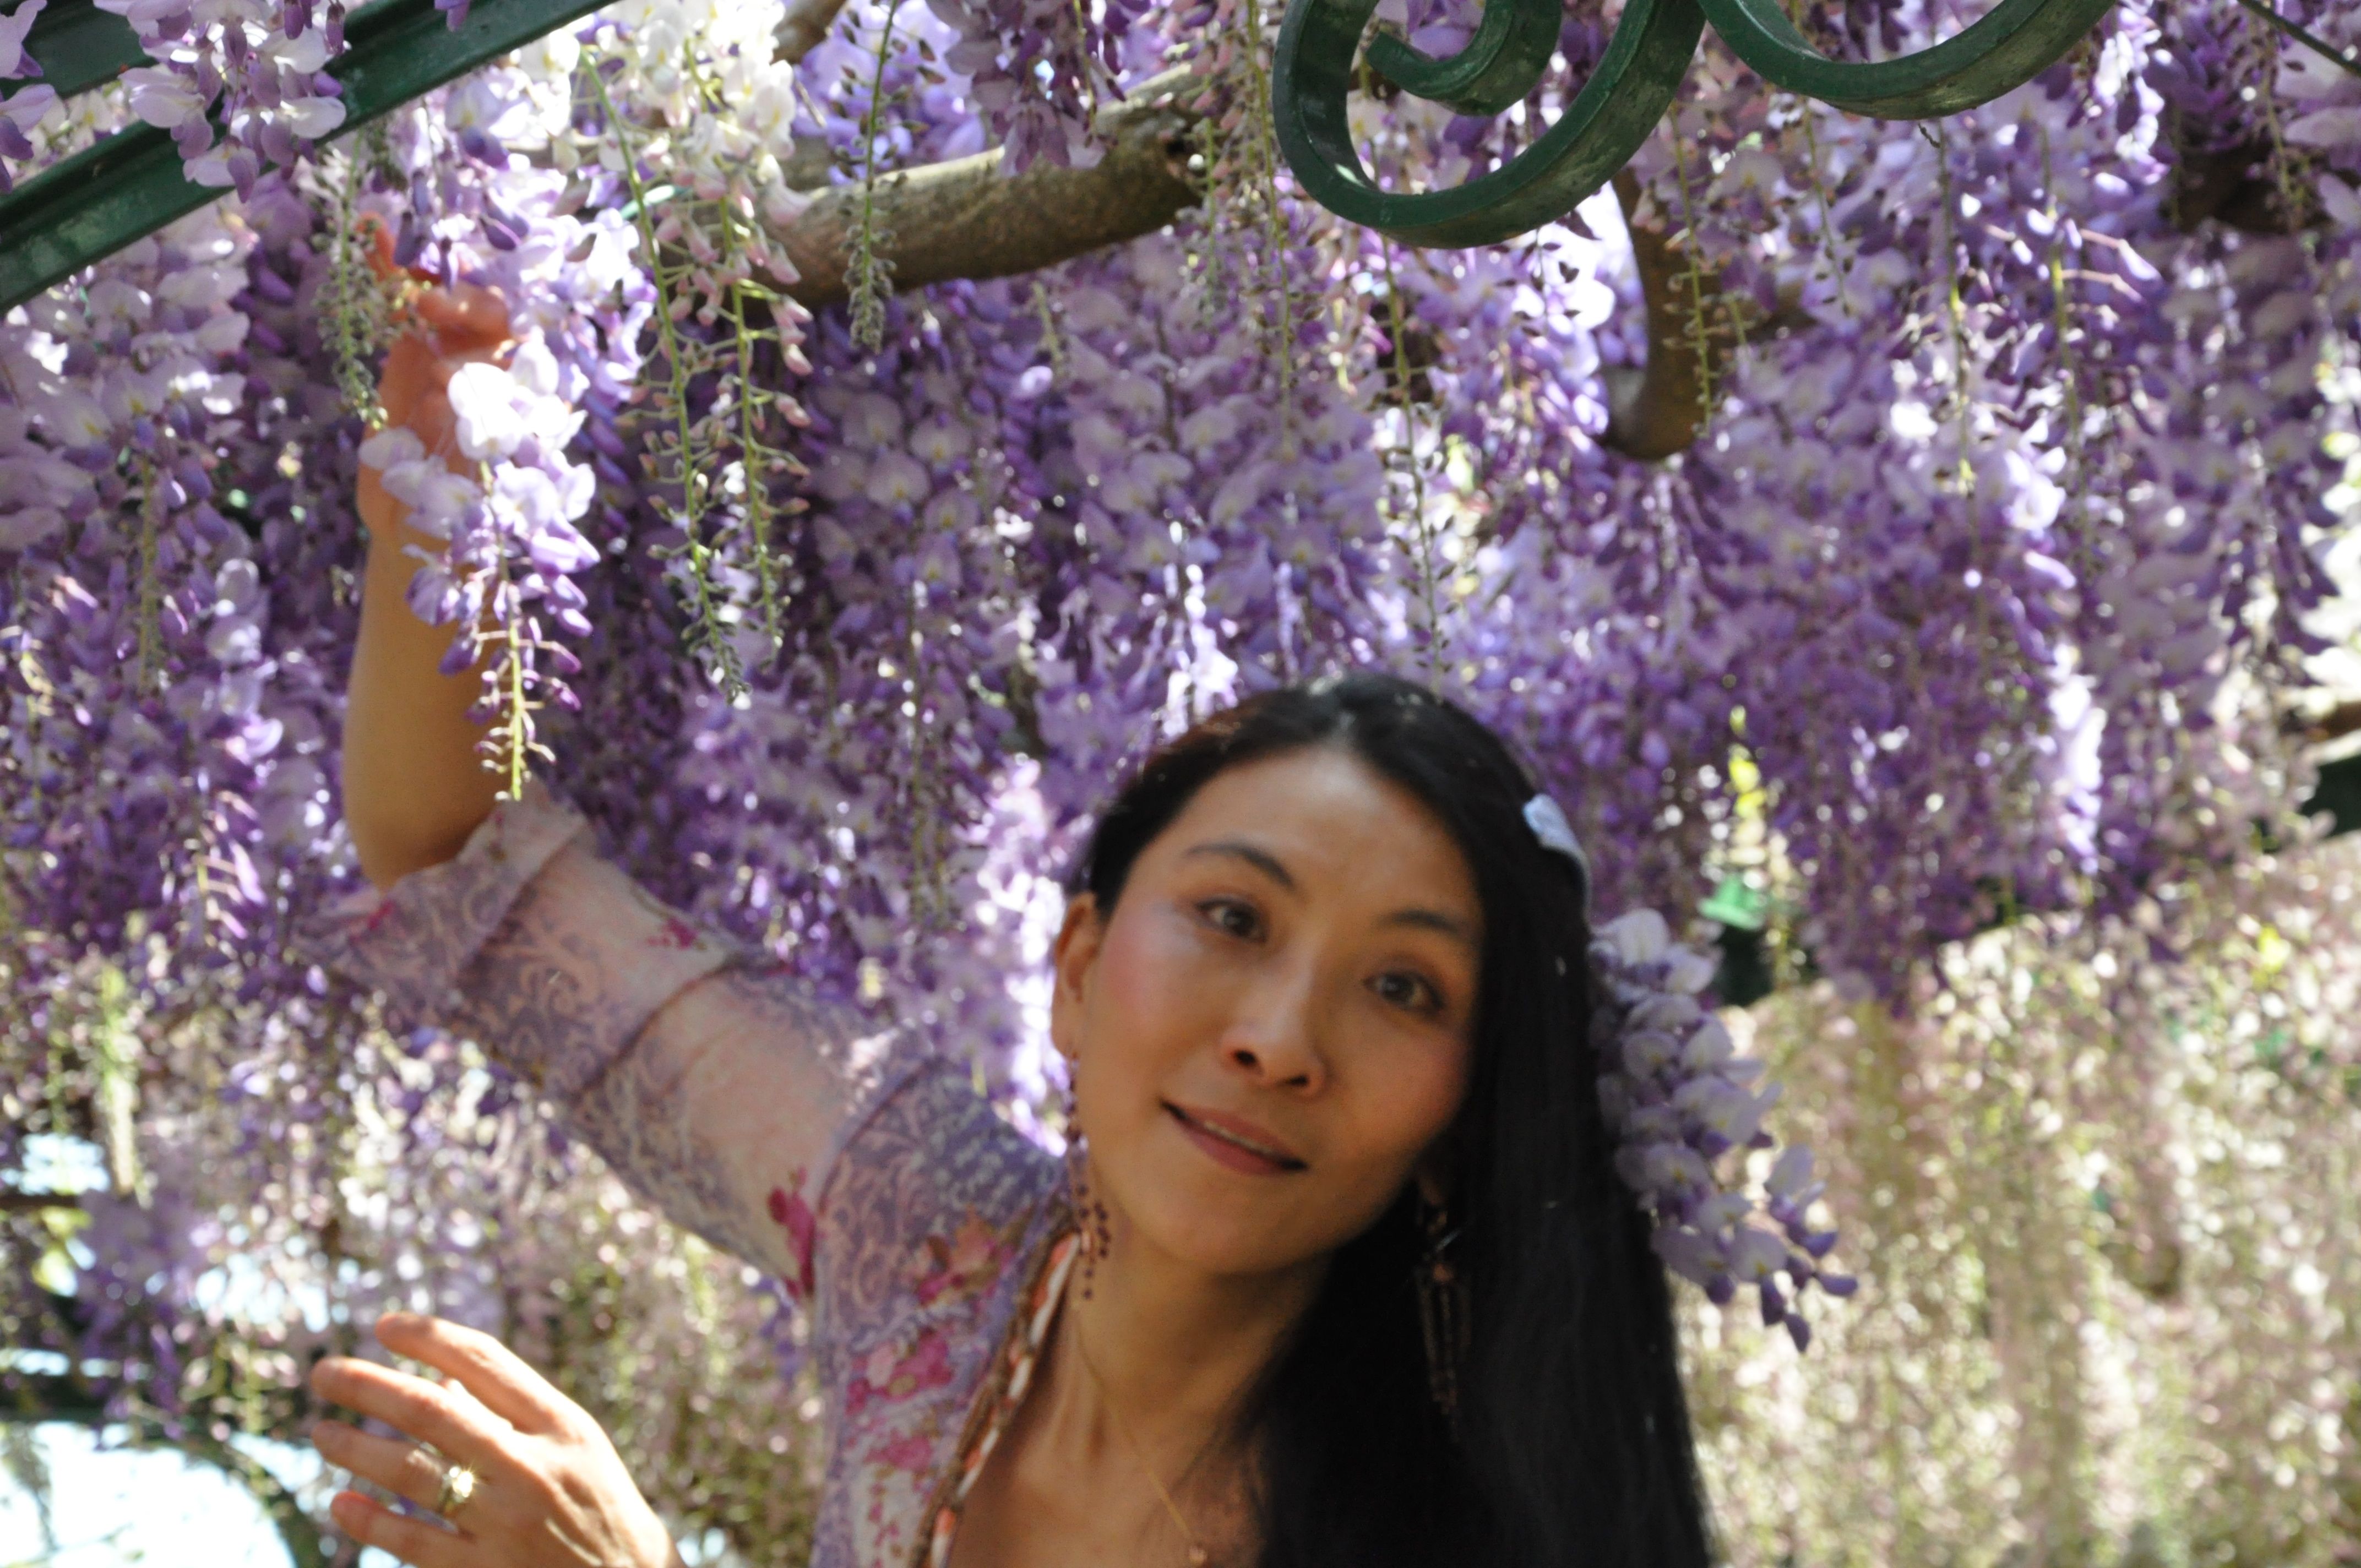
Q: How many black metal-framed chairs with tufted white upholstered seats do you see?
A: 0